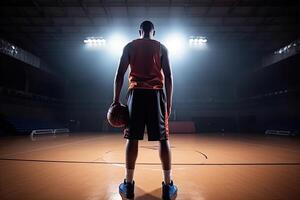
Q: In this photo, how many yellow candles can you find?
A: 0